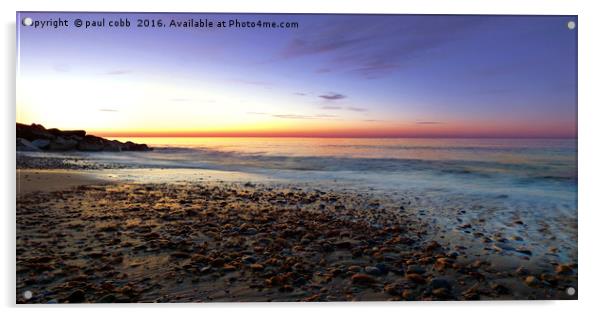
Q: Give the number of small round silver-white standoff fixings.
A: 4